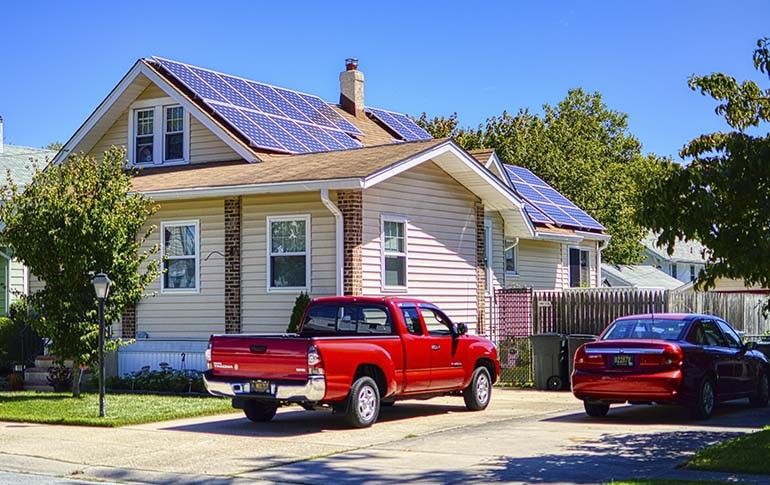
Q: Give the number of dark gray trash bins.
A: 2